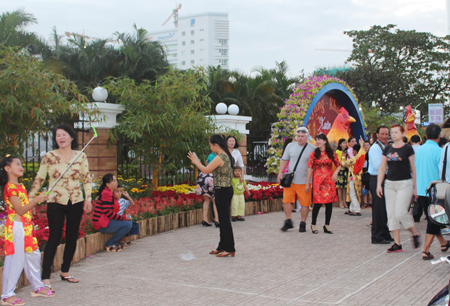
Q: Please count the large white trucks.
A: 0